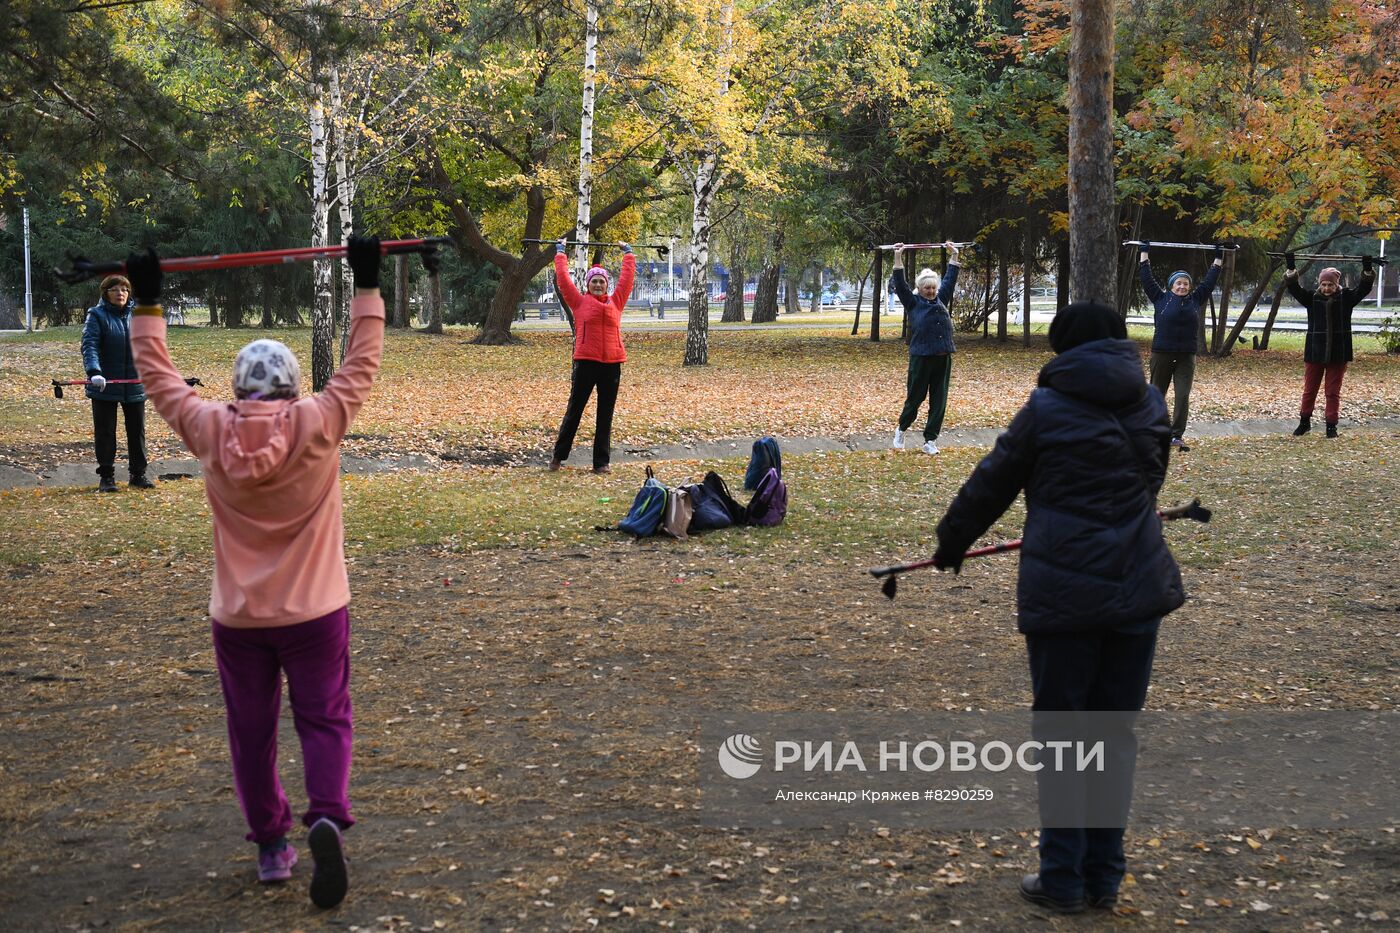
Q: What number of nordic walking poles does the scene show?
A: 14